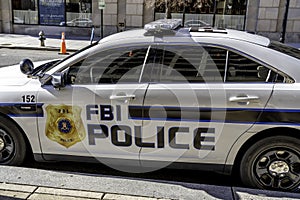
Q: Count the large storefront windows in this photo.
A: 2